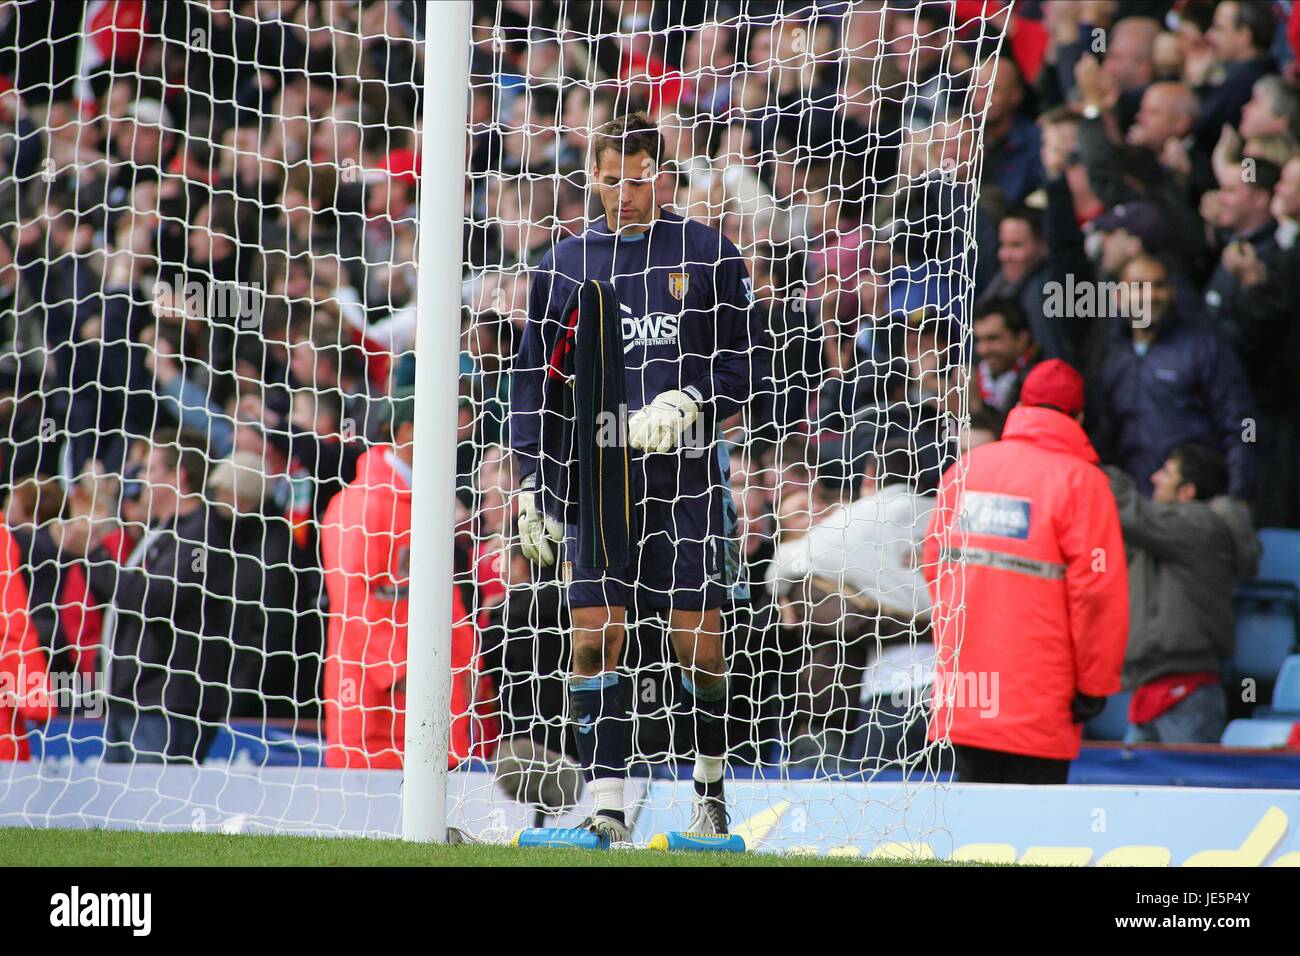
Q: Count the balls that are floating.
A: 0